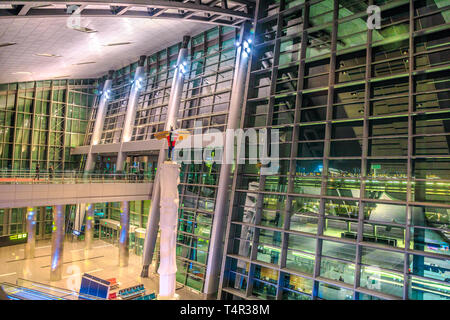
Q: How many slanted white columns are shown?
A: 4